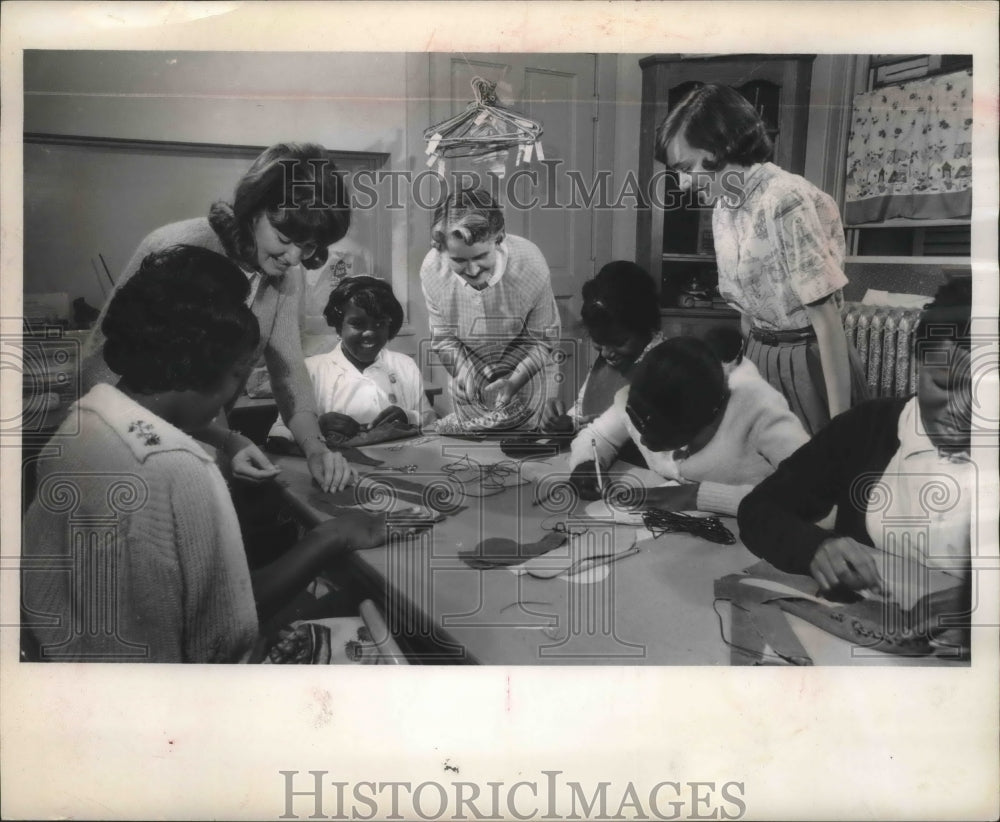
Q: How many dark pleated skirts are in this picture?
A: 1